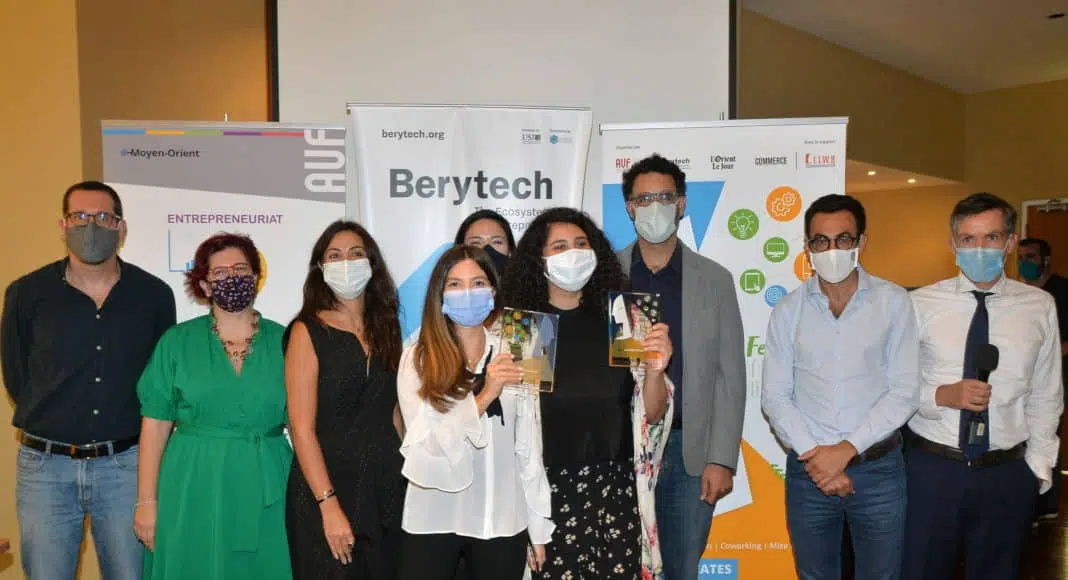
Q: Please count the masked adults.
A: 10